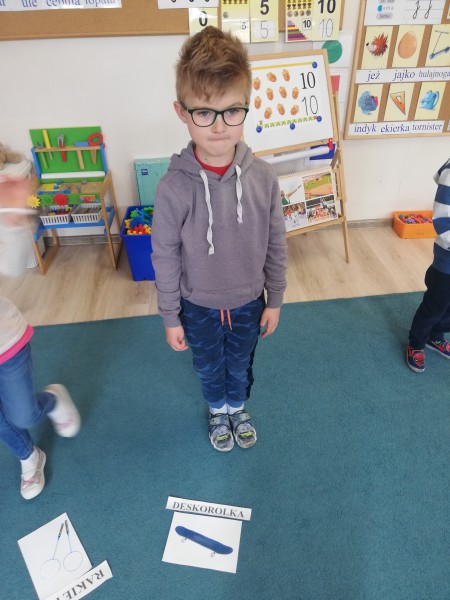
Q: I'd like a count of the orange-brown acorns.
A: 10